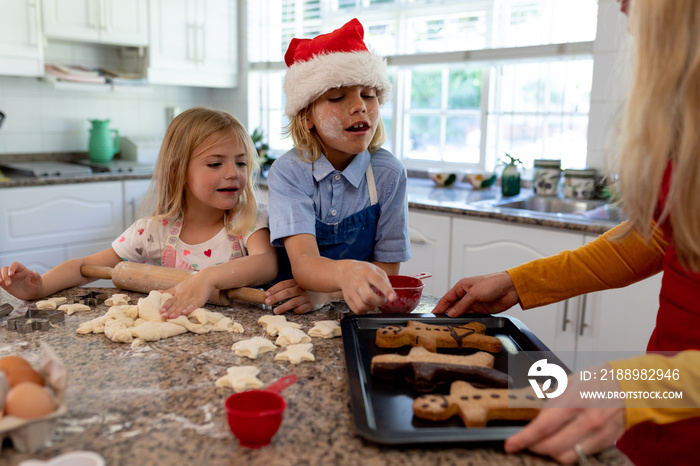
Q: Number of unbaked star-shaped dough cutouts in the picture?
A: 9